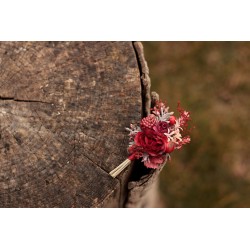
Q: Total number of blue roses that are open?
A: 0